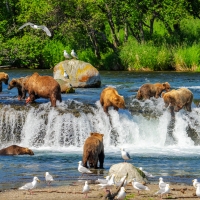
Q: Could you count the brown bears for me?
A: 8